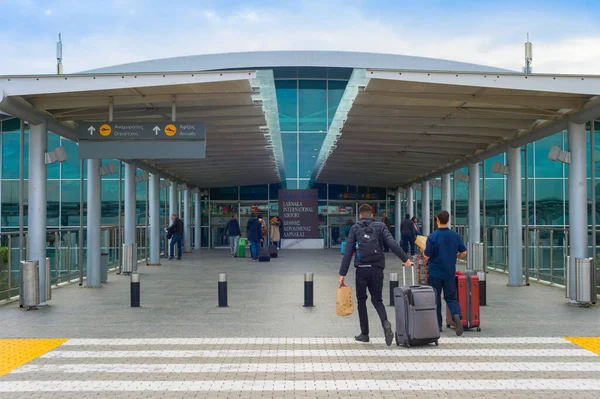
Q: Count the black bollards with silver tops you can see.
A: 5